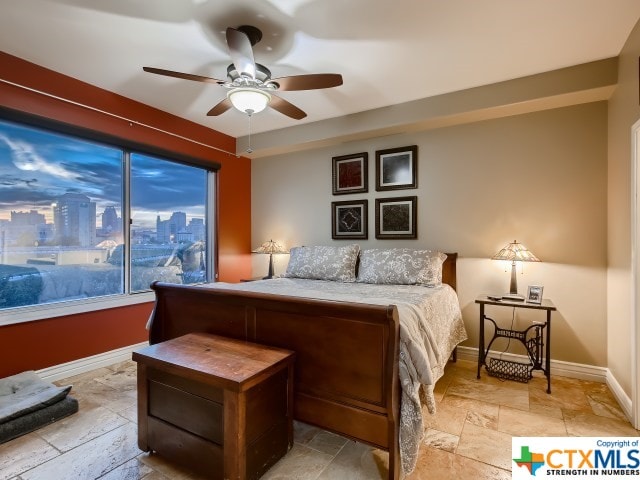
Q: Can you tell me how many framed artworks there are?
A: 4